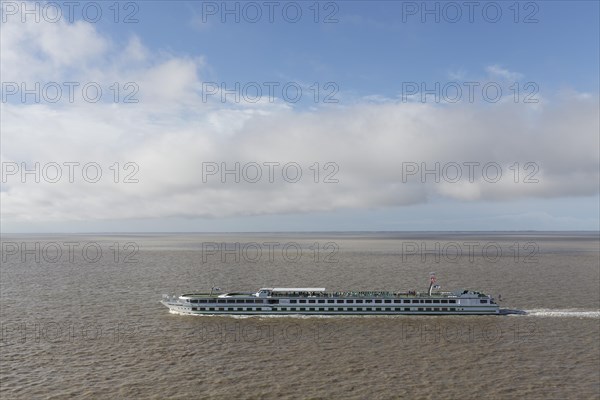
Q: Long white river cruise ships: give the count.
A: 1